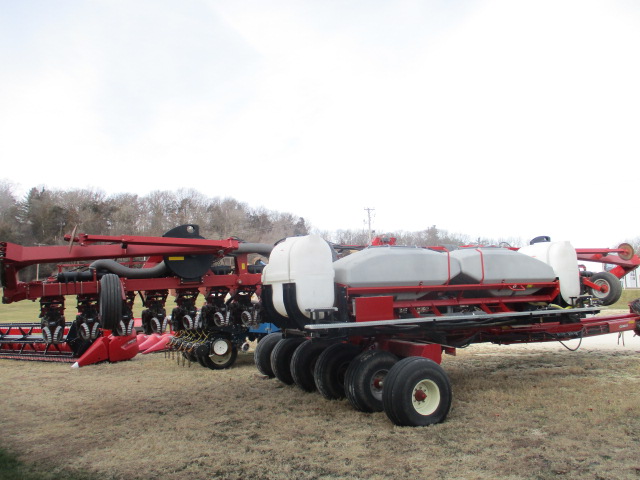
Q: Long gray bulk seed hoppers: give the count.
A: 2